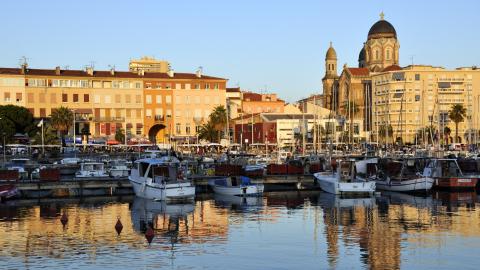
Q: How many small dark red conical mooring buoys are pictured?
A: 3